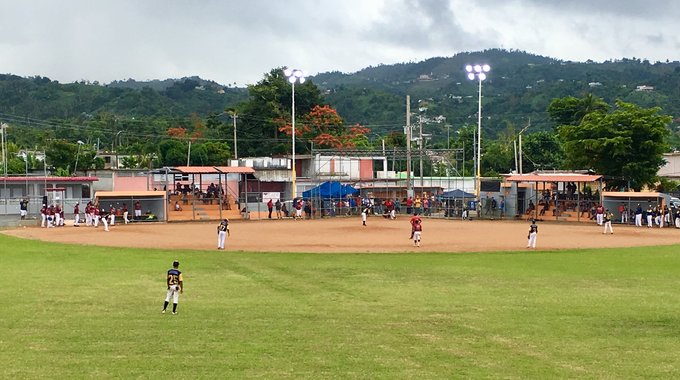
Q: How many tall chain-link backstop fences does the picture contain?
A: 1